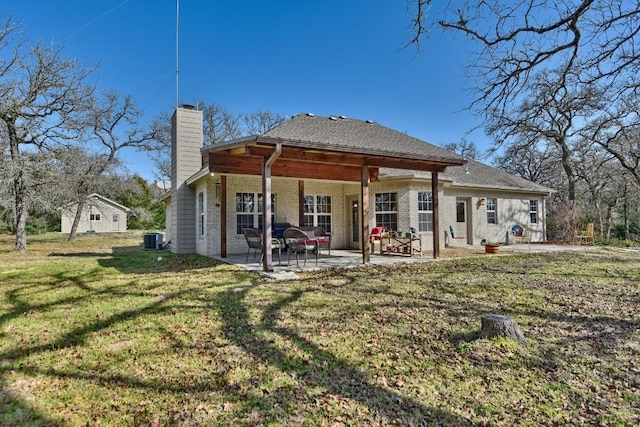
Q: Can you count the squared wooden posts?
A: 5